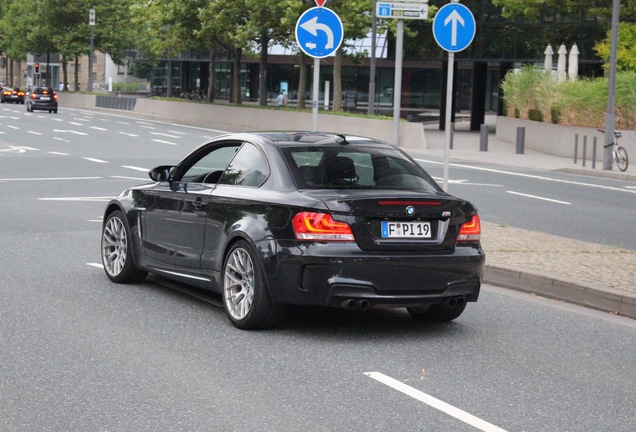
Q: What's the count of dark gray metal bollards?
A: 6